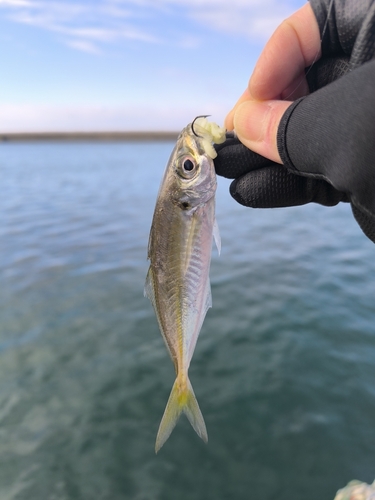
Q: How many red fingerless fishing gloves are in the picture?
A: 0